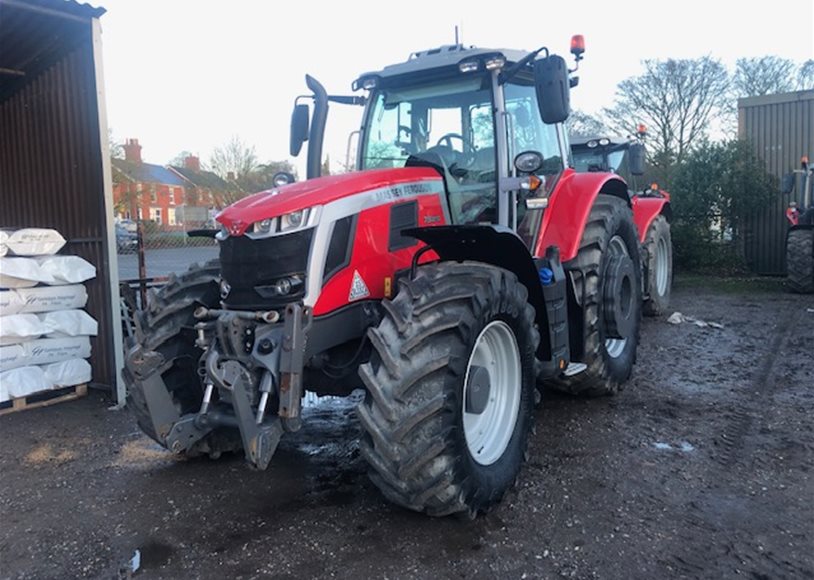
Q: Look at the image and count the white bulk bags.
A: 12